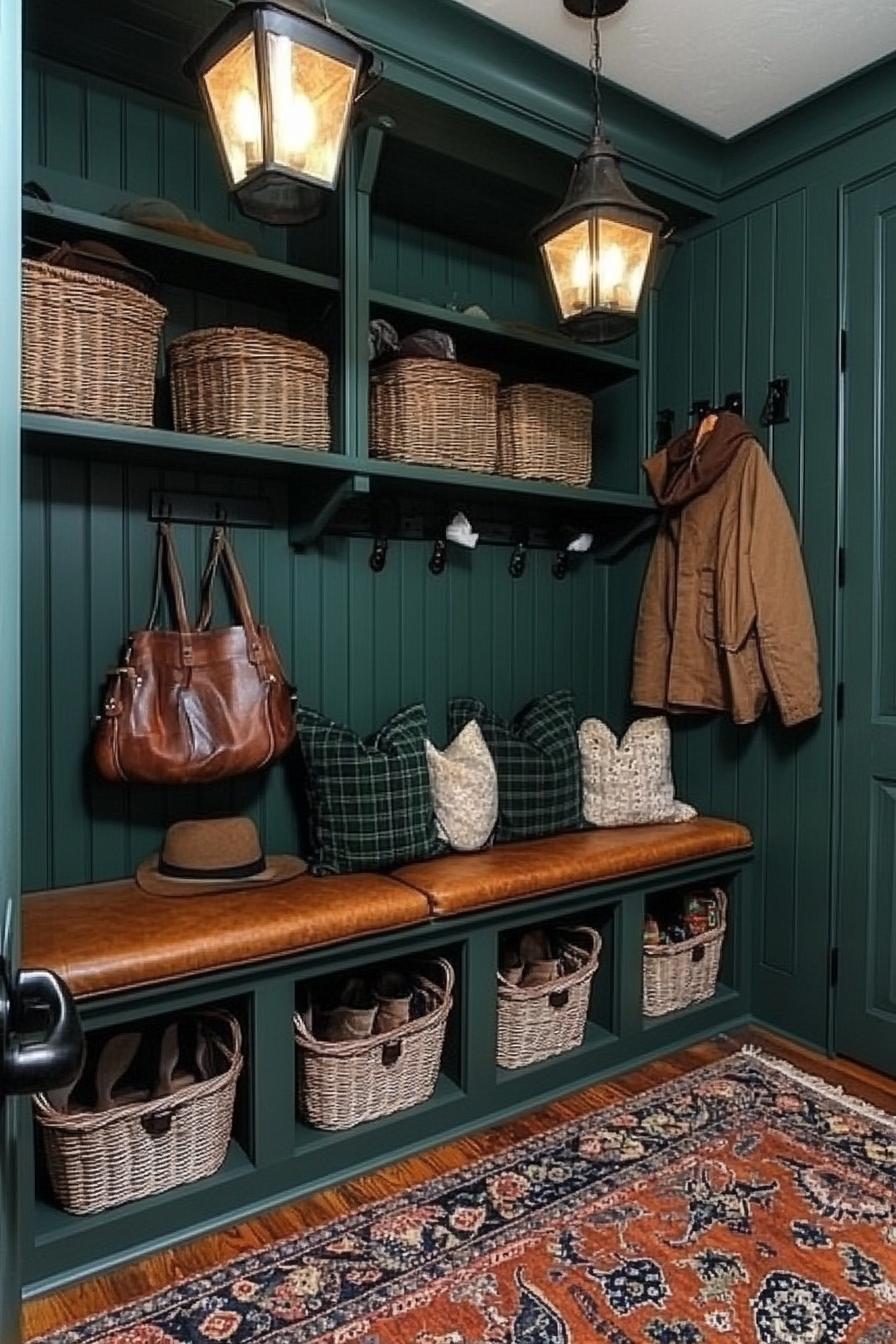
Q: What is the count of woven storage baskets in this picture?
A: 8